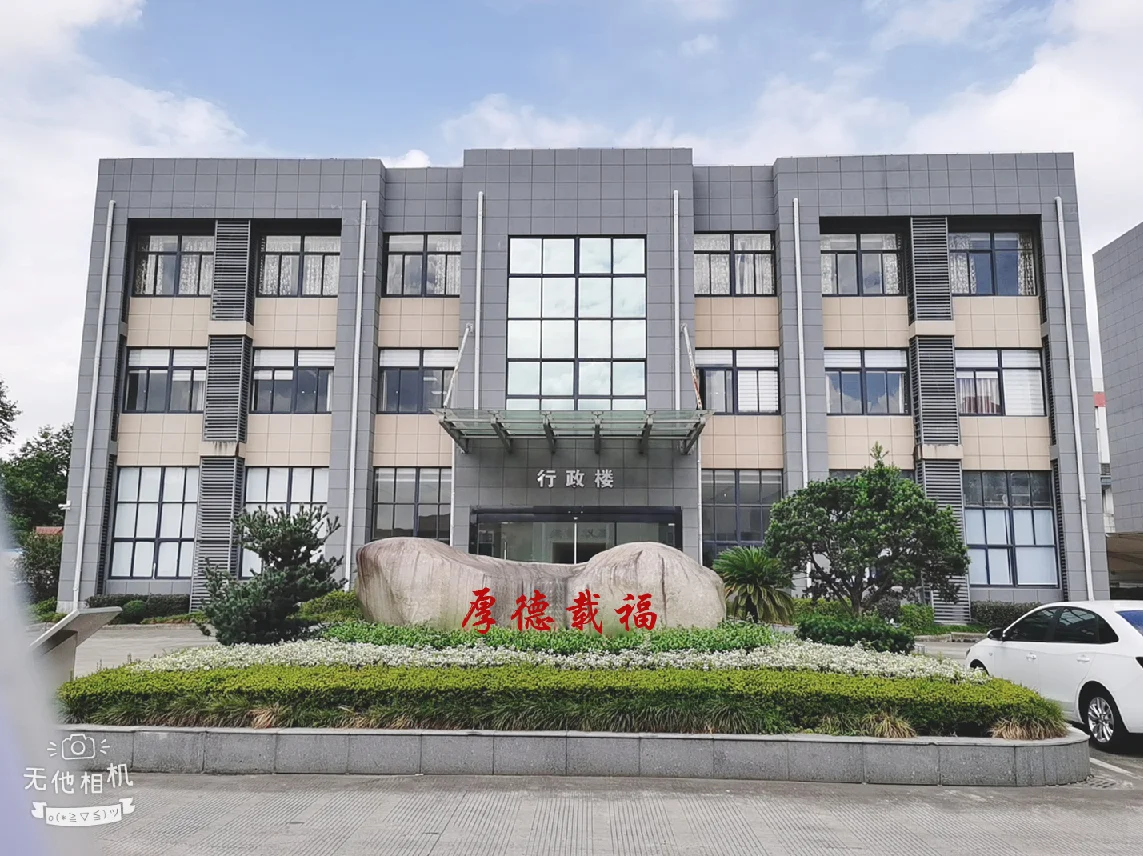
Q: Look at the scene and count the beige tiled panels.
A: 12